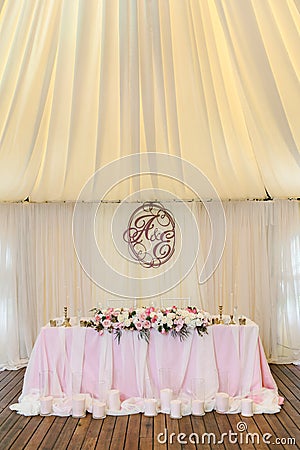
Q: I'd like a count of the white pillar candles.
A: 10